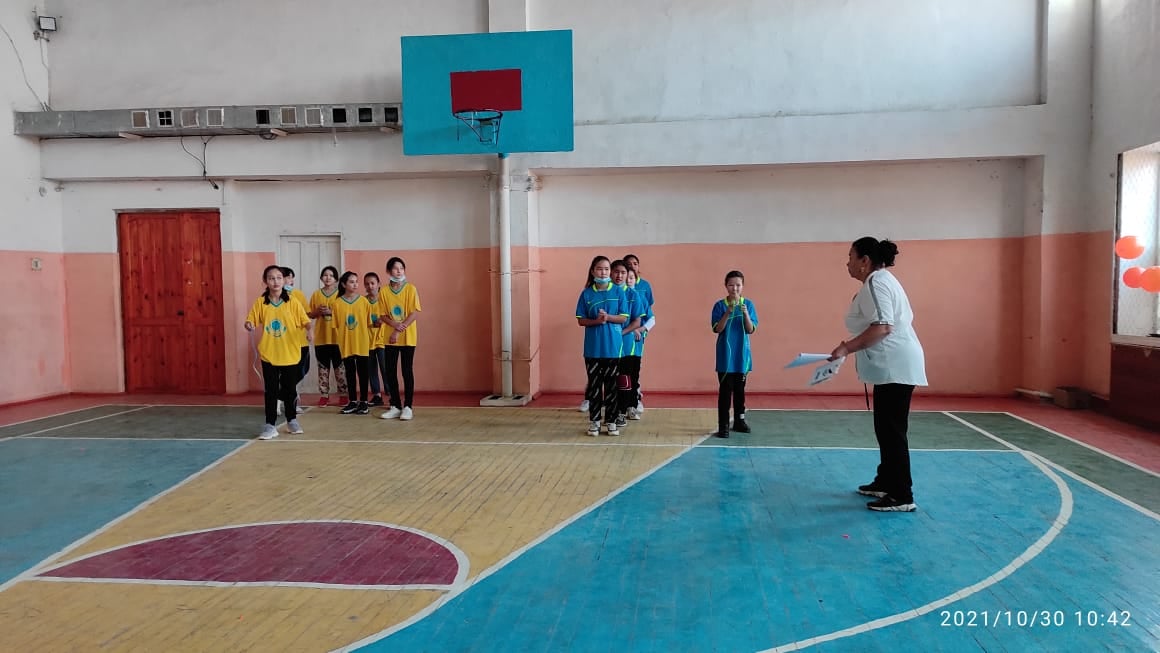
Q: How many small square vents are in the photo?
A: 10